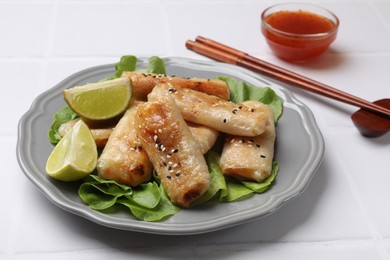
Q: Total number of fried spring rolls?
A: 7